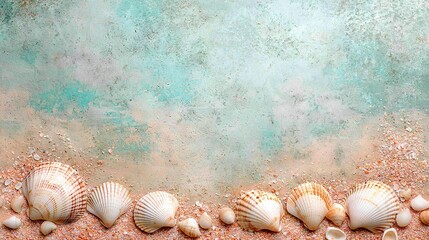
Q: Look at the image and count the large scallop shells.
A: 6